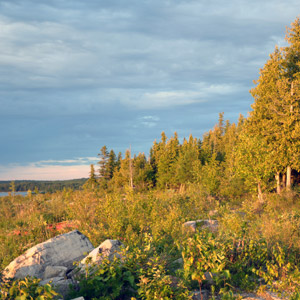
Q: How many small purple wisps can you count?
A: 0